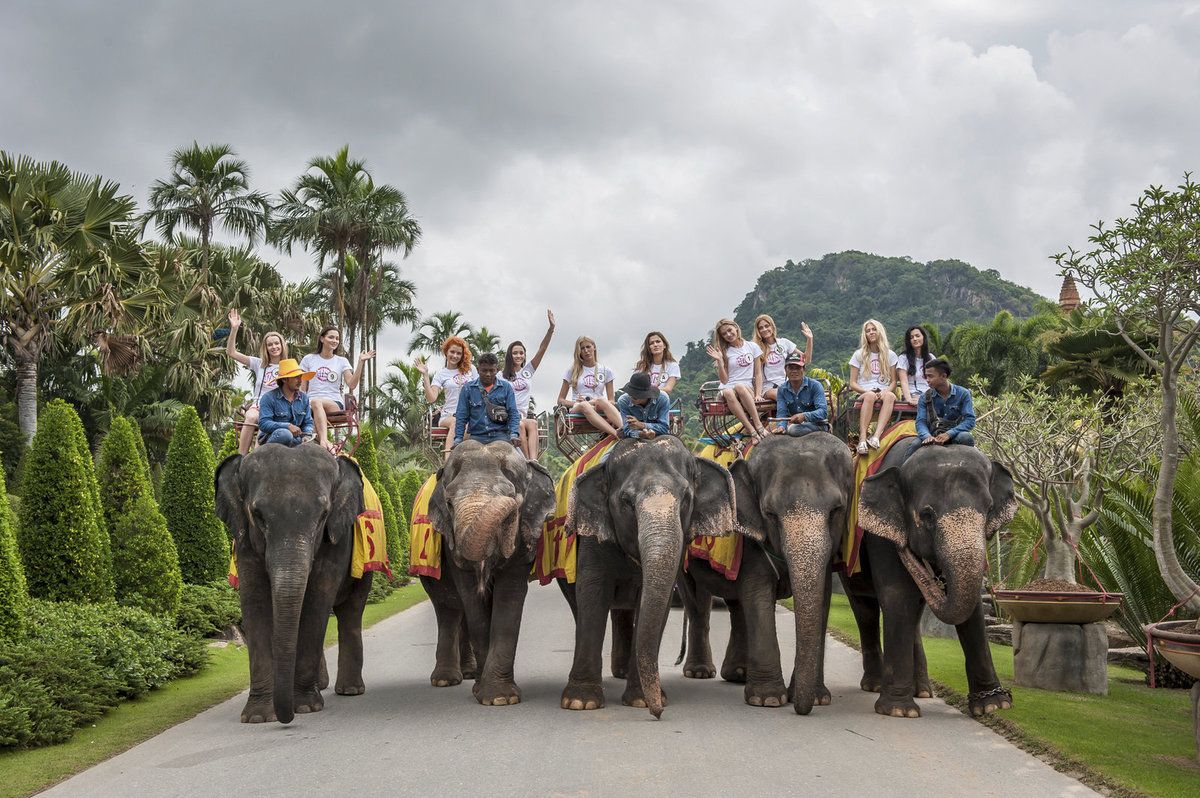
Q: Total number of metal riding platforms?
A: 5